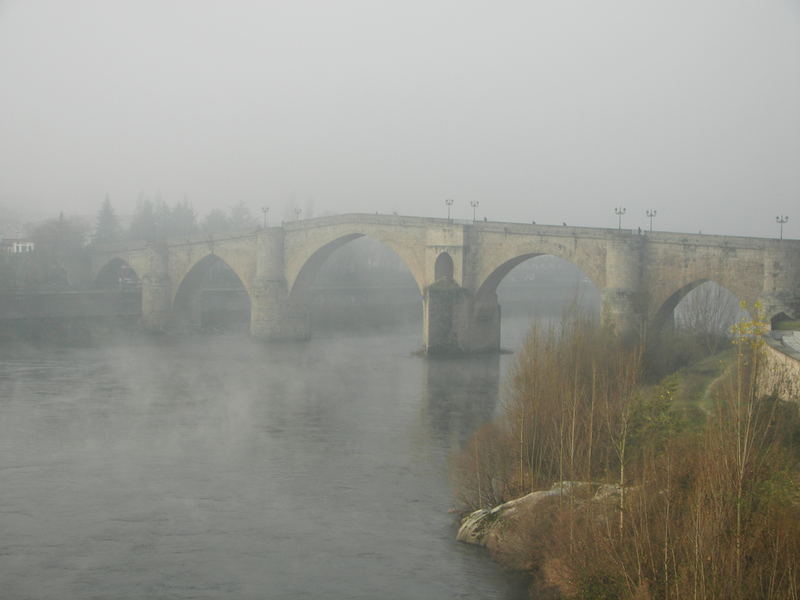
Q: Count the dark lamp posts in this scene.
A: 7